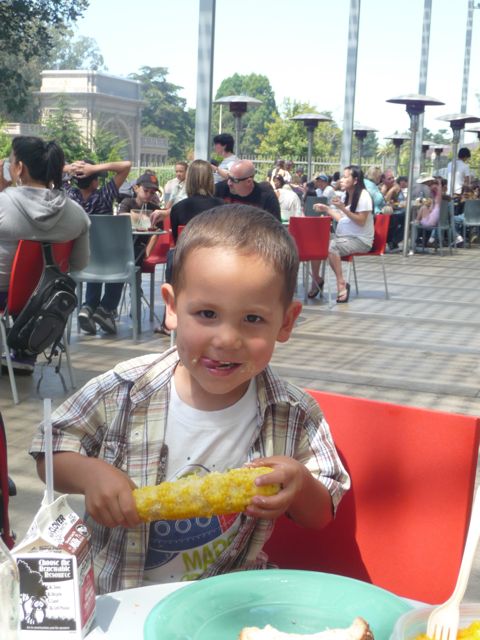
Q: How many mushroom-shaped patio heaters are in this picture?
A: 9